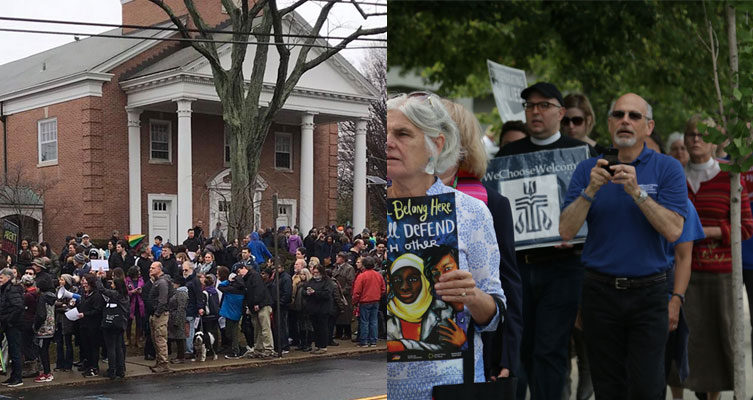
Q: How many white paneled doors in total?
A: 3